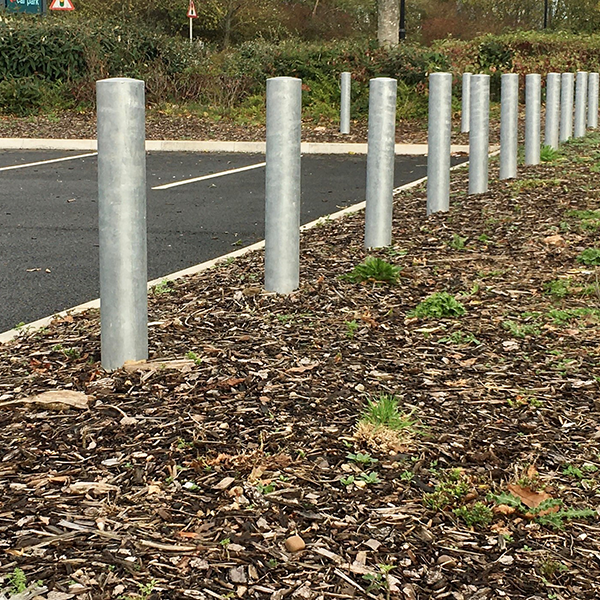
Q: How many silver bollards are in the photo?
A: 13